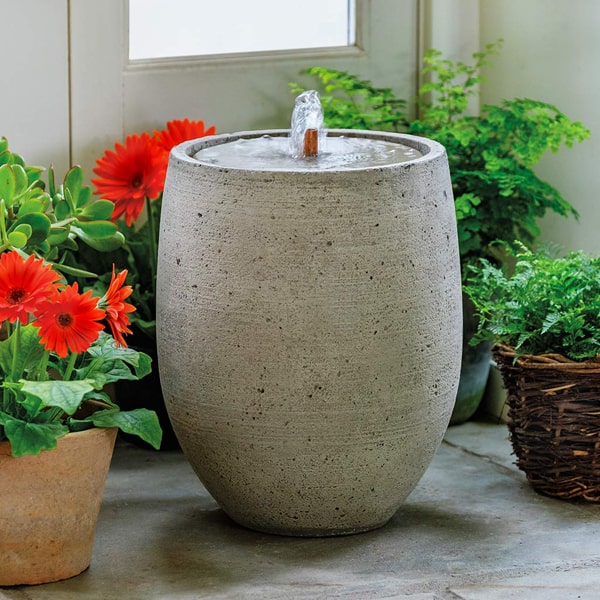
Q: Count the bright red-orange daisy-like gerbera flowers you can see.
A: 5